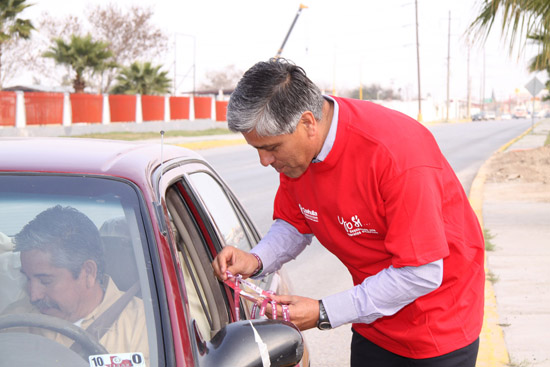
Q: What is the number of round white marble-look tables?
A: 0